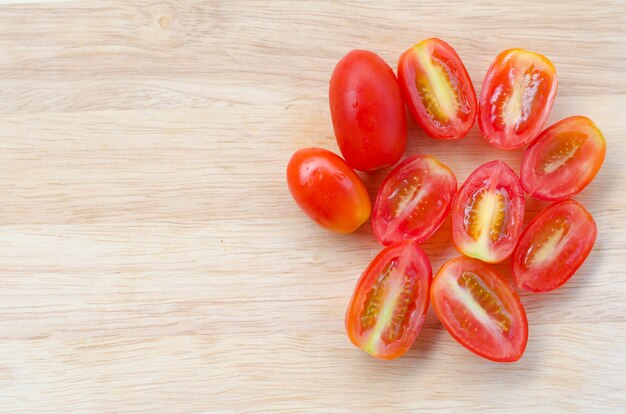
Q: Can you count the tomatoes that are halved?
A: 8